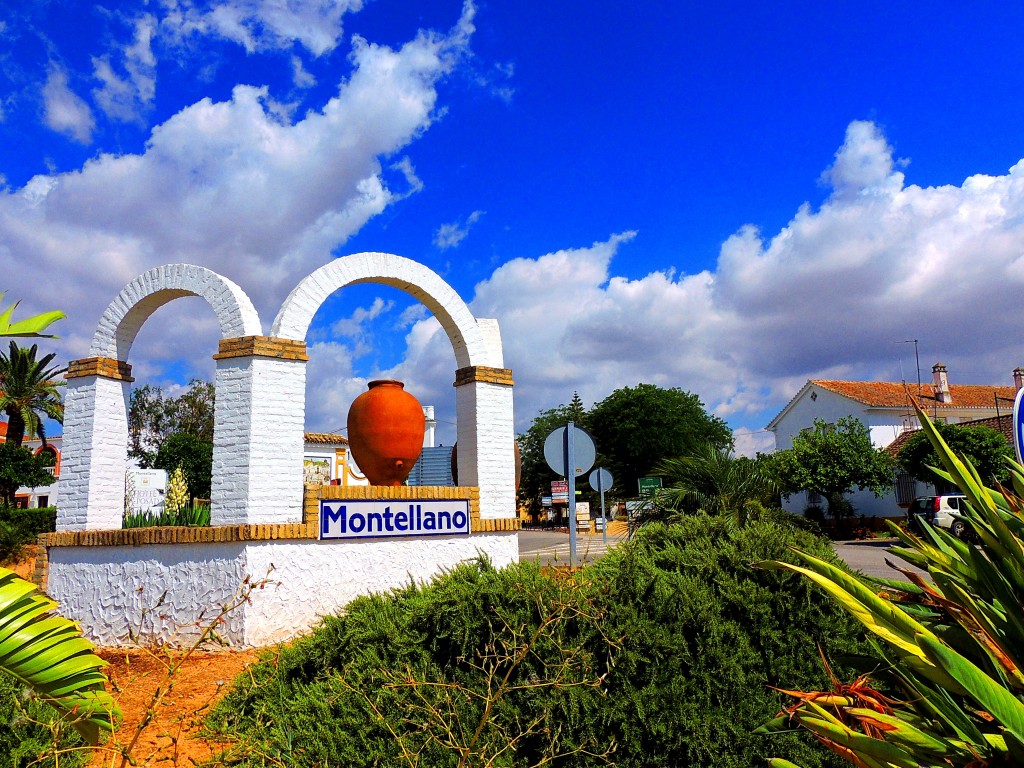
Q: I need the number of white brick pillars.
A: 3